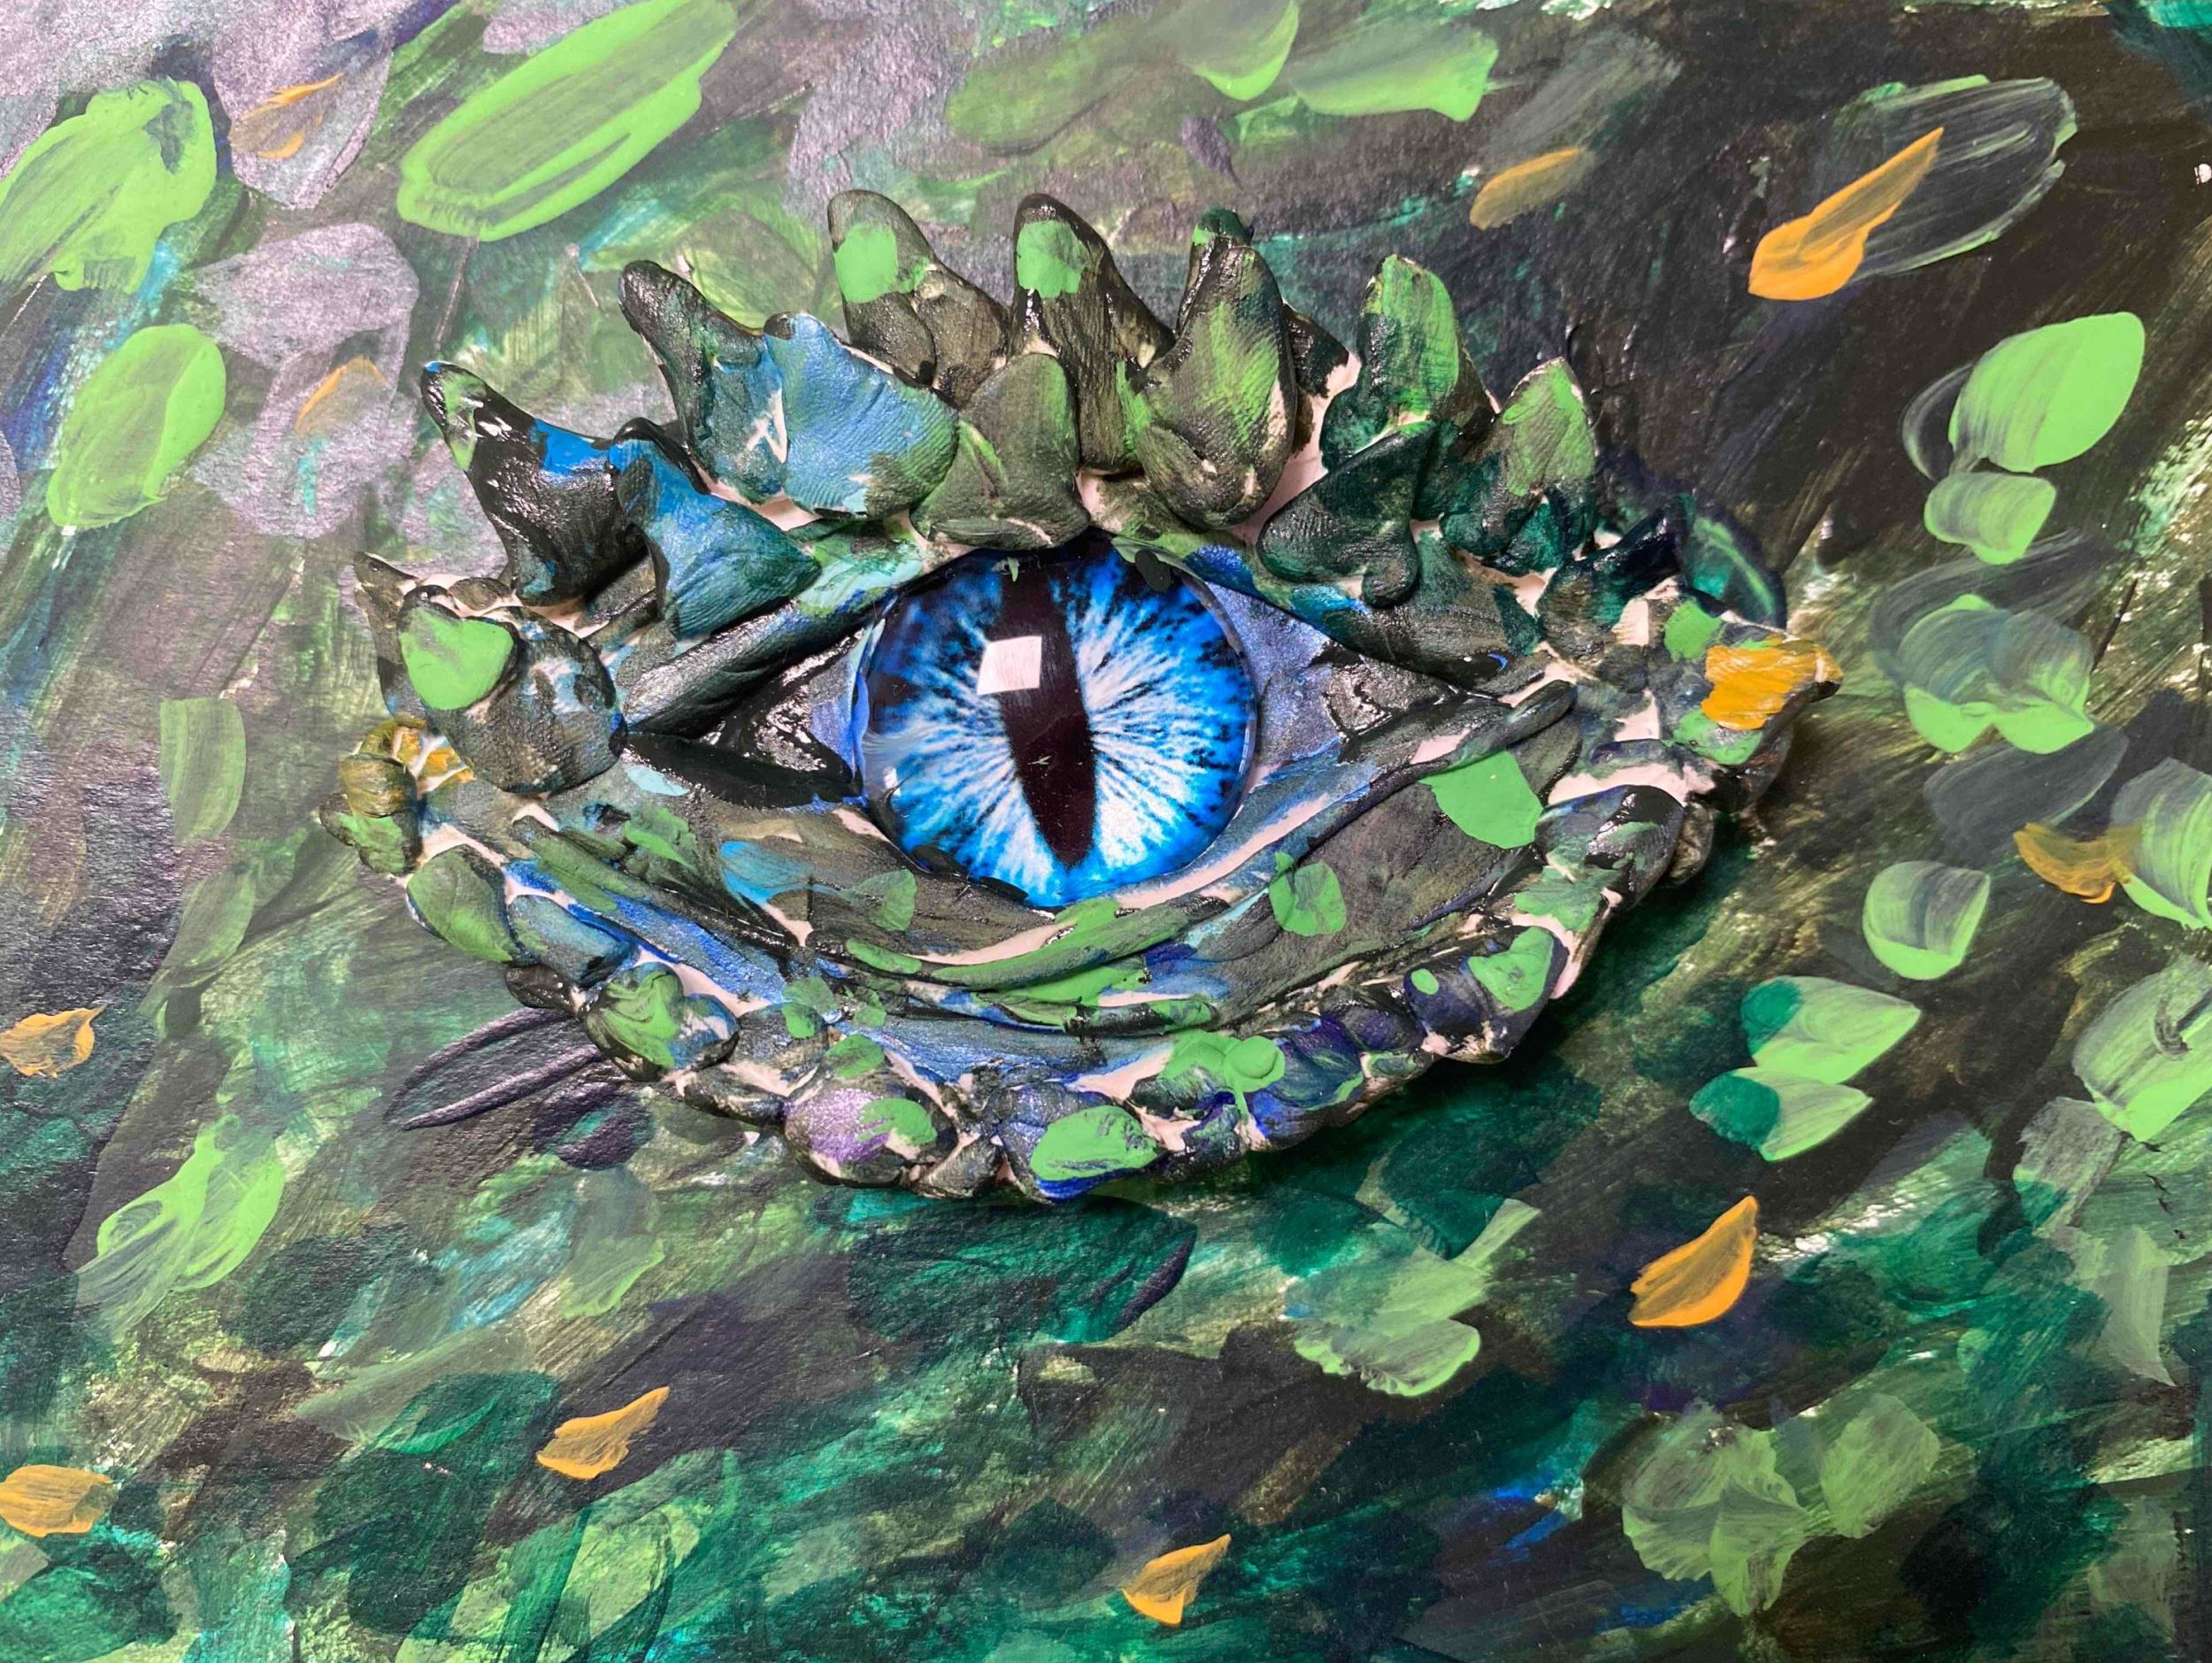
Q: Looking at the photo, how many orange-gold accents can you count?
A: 12